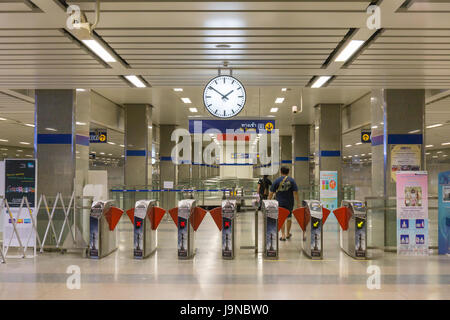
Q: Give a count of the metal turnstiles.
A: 7